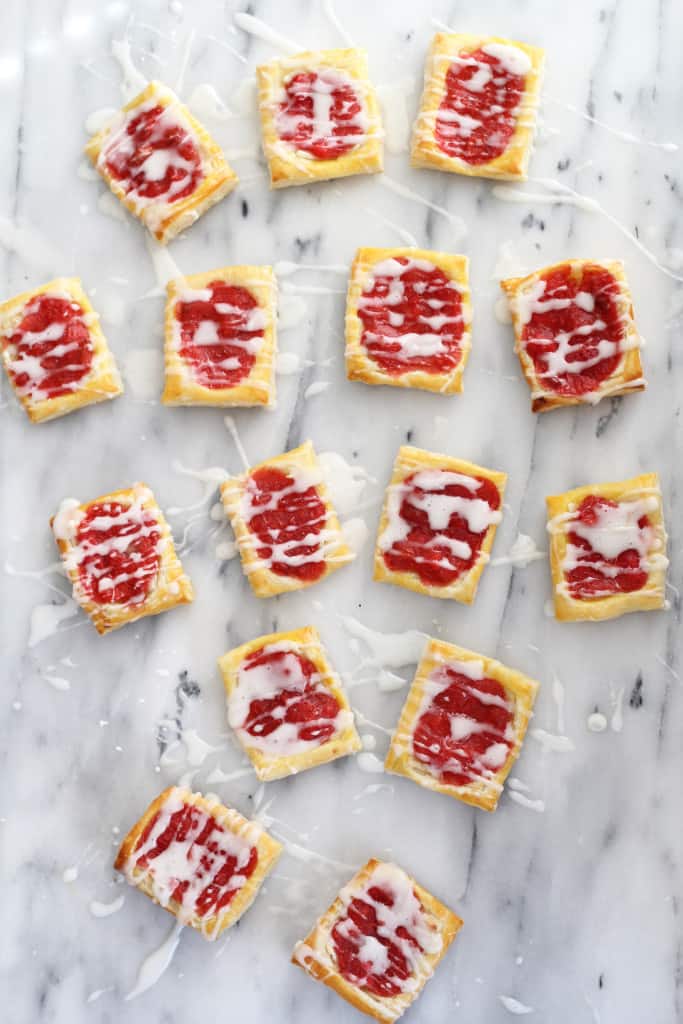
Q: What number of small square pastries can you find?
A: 15